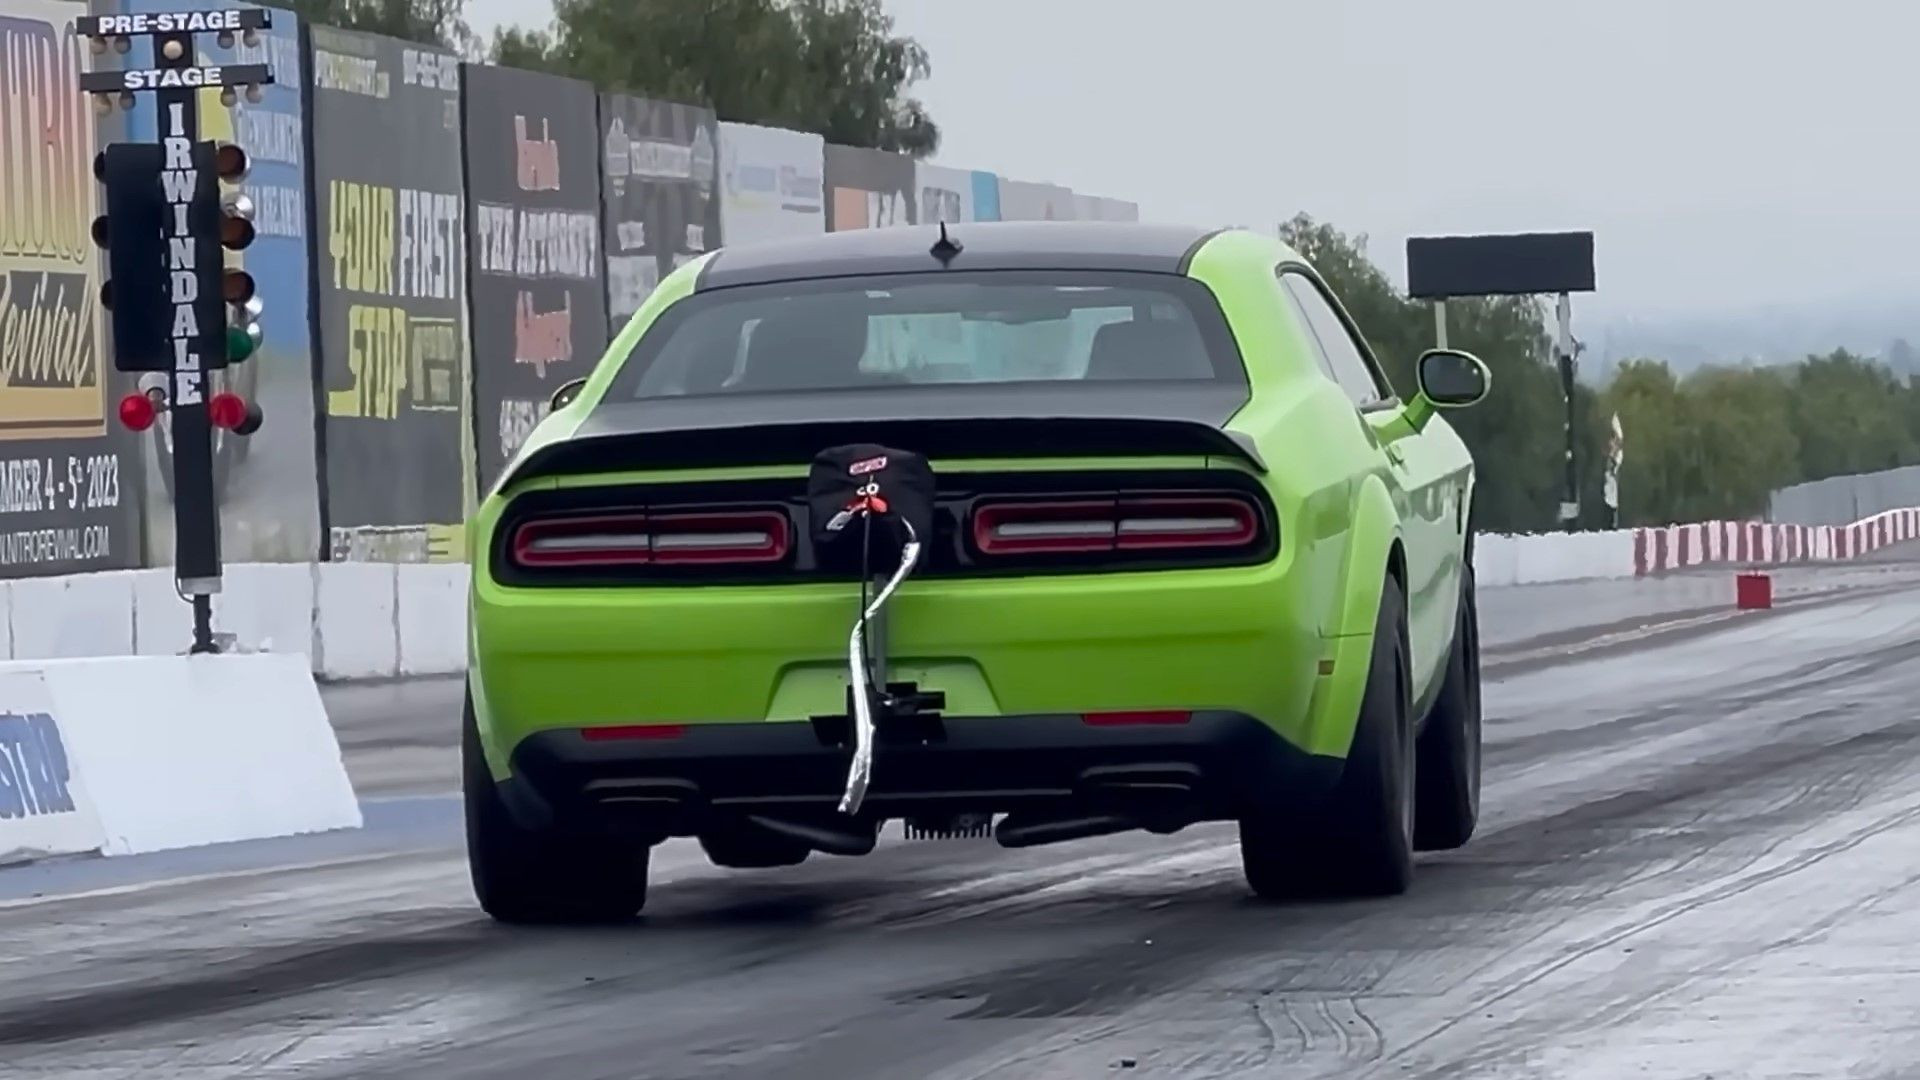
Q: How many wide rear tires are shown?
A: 2